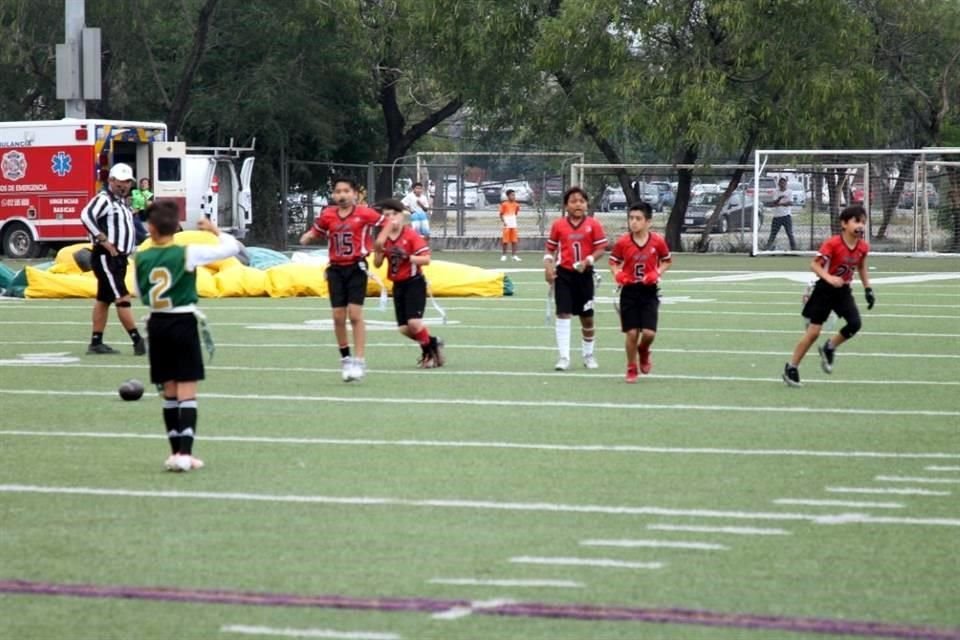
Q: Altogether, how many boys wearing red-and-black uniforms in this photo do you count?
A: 5